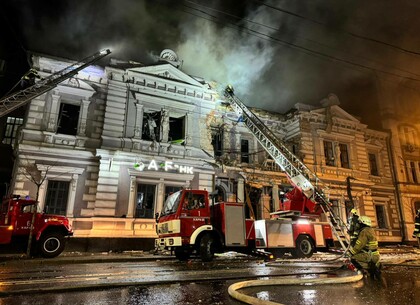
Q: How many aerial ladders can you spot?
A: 2